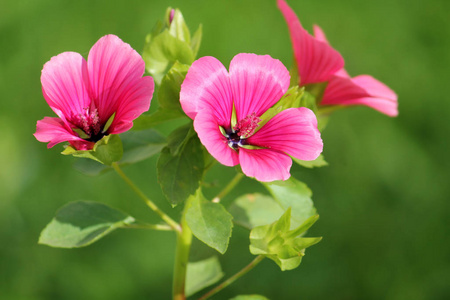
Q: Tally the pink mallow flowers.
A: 3